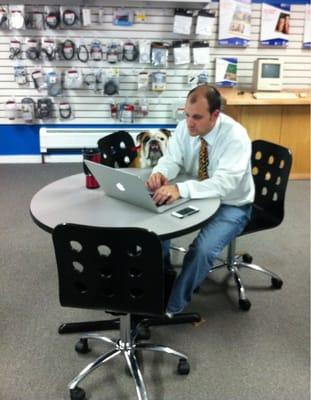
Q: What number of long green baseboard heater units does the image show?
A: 0